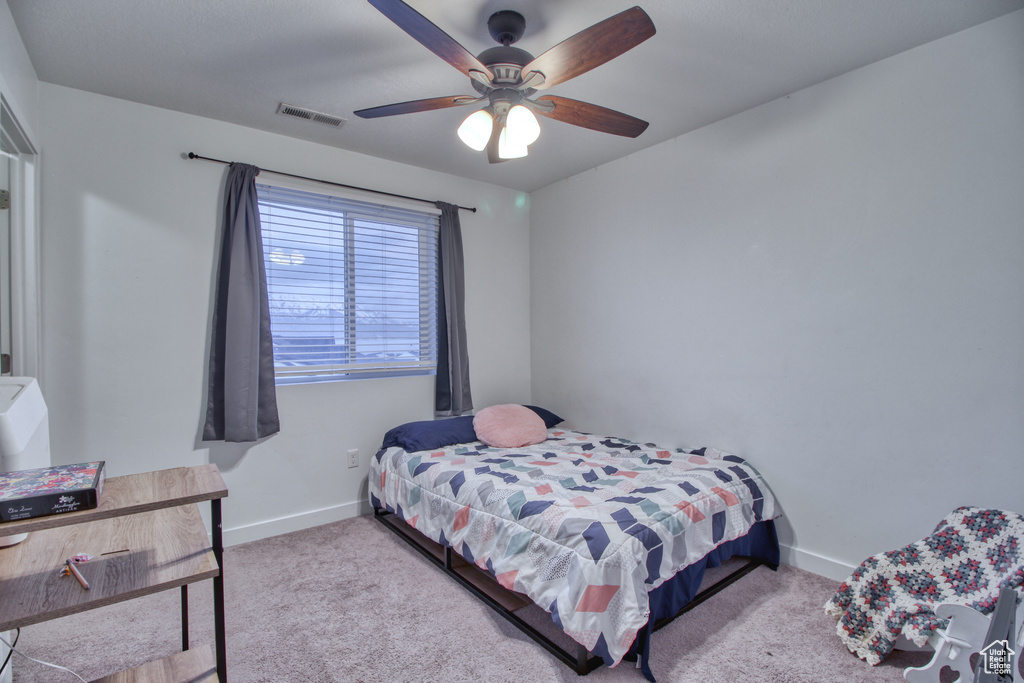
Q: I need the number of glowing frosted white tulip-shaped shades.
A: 3